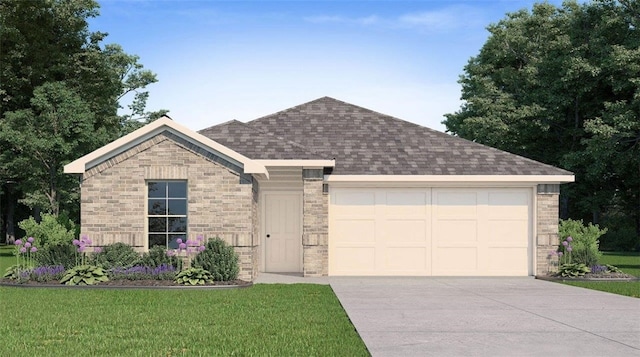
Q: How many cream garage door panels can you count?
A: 12